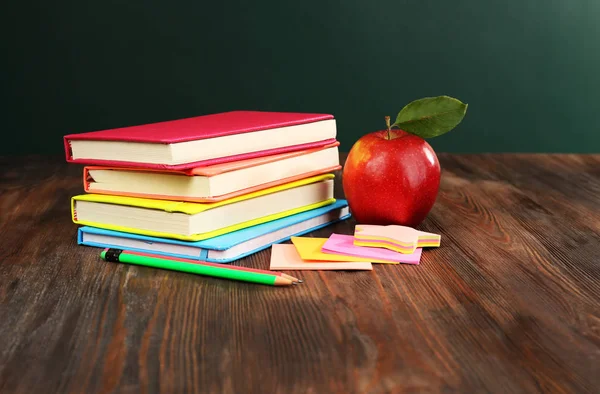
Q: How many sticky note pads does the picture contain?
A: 4